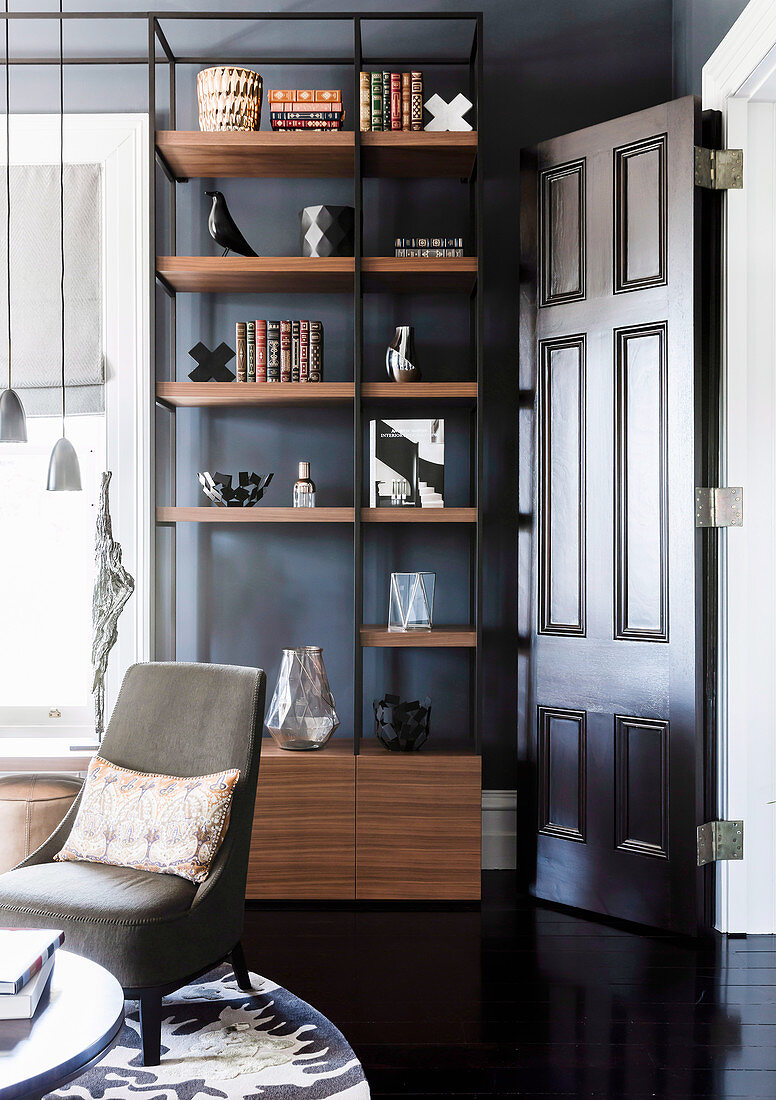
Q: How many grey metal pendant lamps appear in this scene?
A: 2